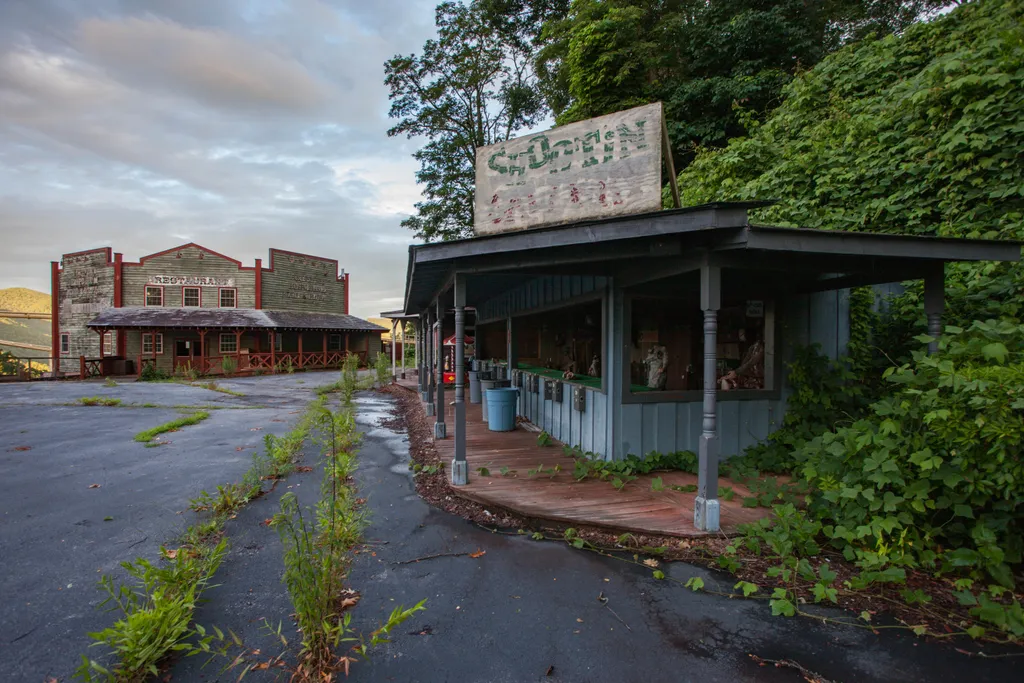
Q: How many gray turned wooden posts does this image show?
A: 7